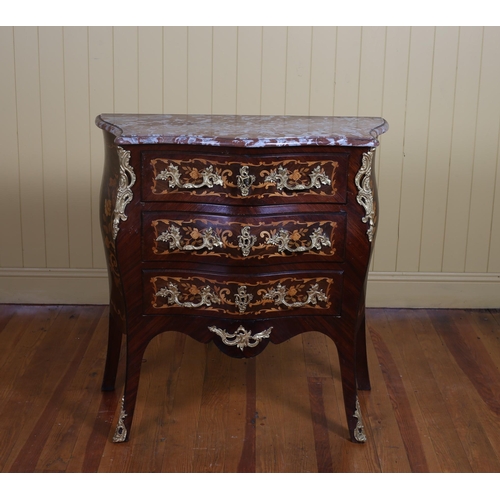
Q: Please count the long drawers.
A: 3